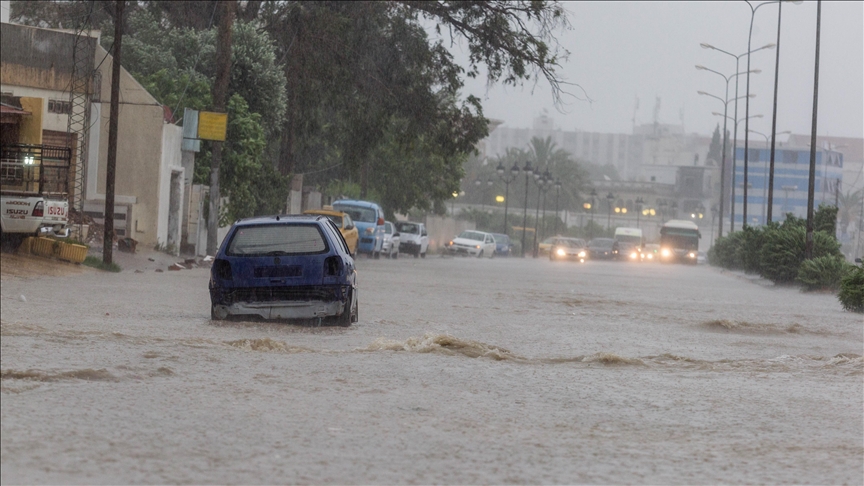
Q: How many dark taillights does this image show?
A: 2